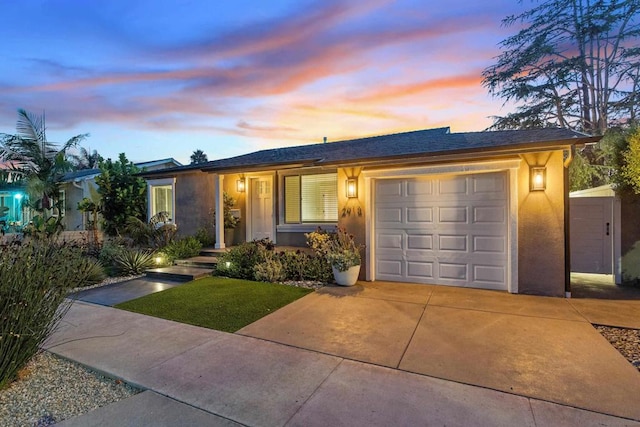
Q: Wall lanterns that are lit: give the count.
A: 3